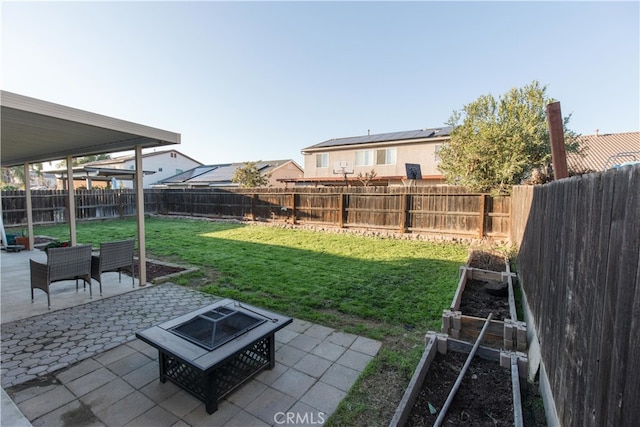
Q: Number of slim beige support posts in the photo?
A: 3